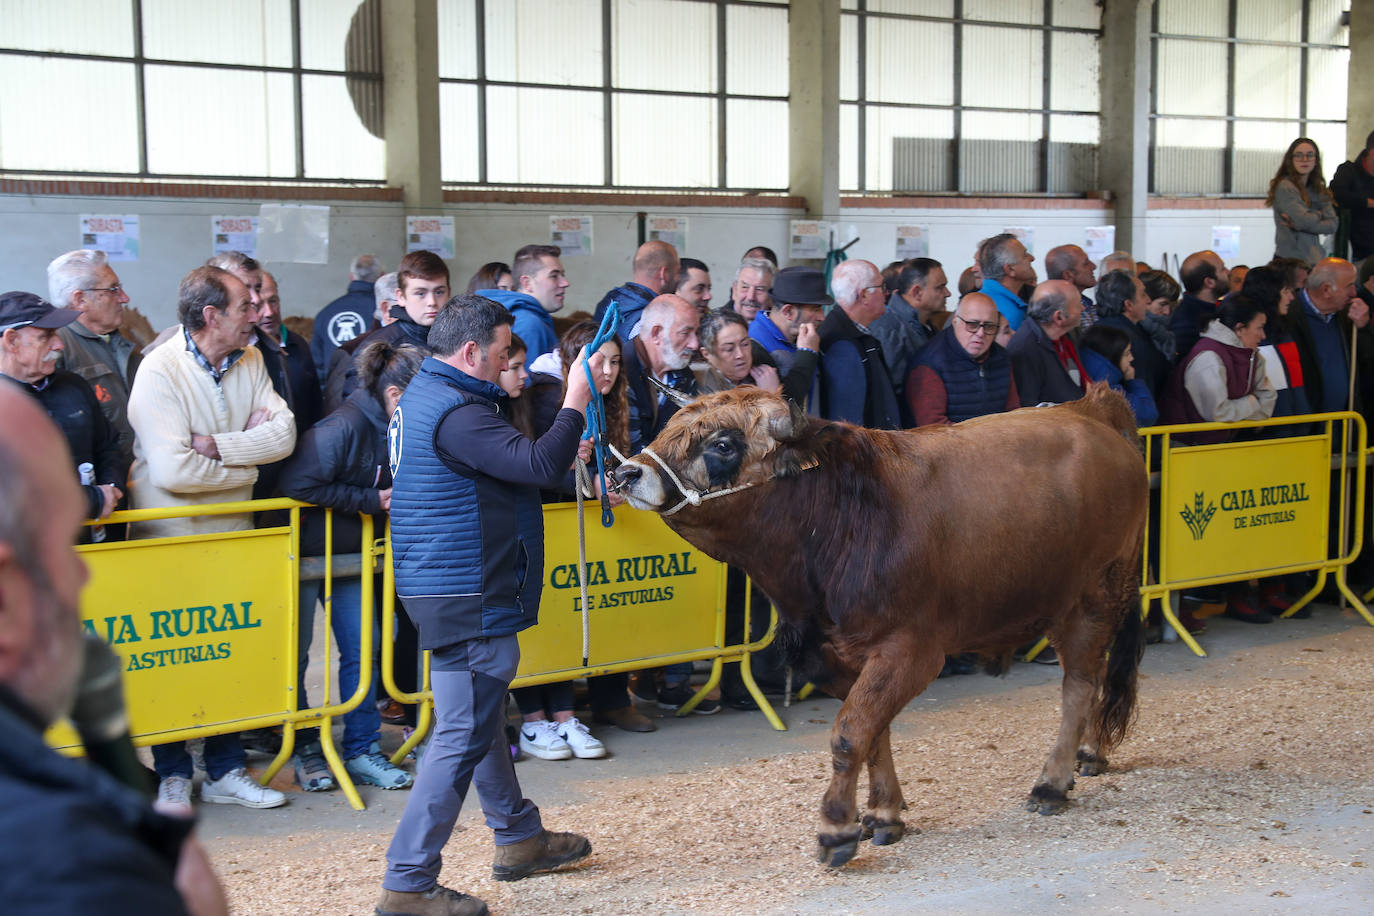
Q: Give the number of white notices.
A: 10